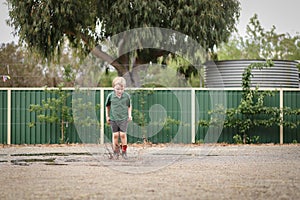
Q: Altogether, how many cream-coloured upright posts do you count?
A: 4